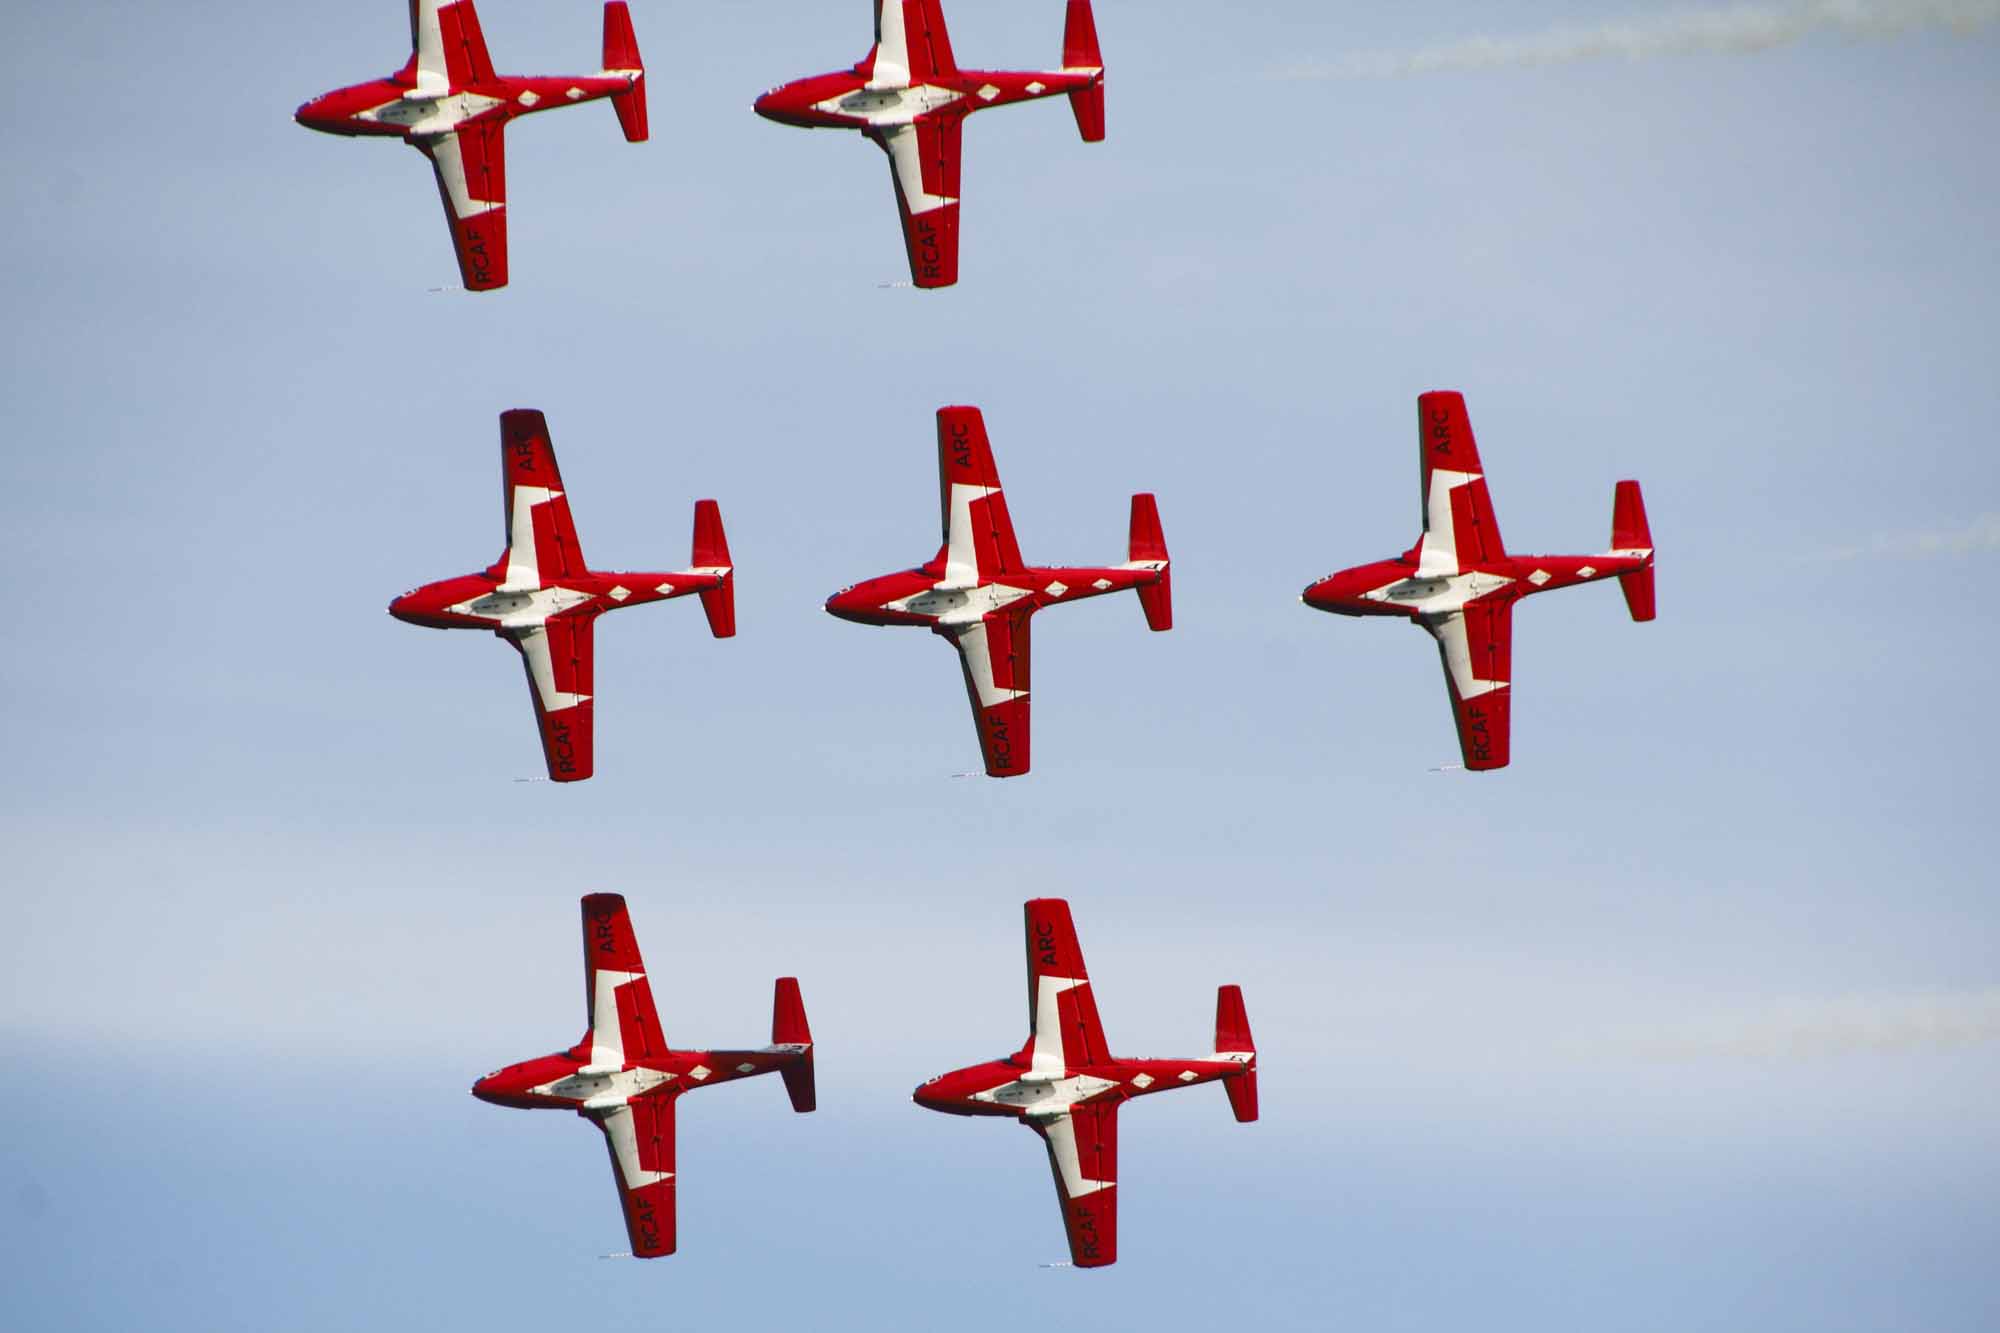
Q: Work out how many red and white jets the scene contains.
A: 7